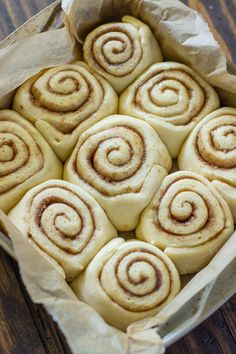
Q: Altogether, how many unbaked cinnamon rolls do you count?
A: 9